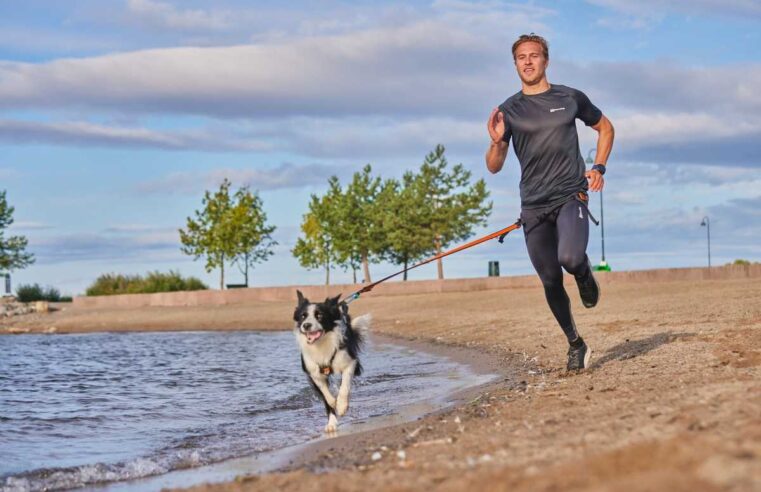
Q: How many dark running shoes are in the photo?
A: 2